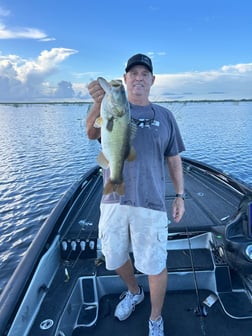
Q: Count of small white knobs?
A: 4